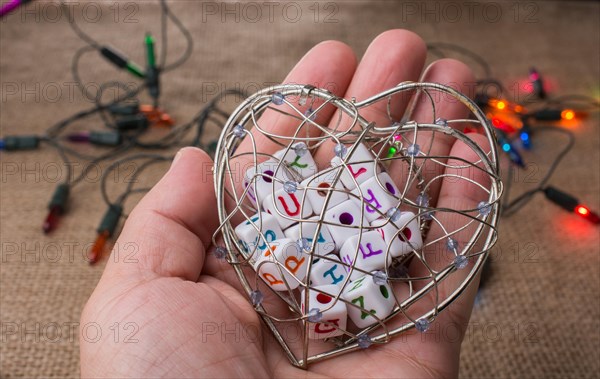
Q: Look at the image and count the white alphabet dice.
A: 15